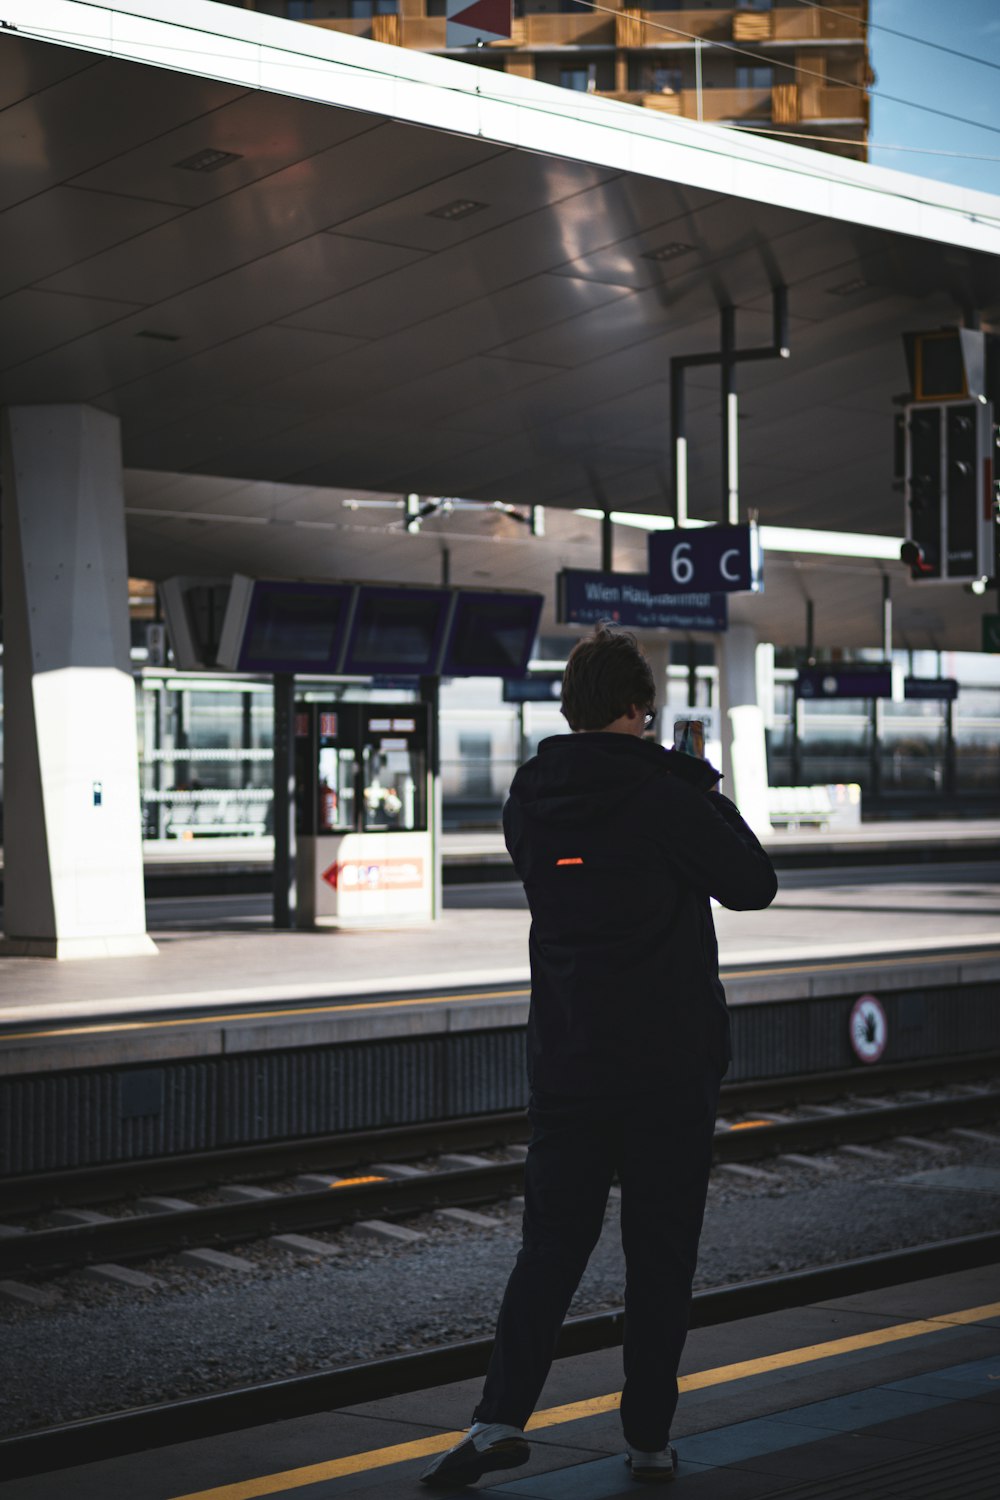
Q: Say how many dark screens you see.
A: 3